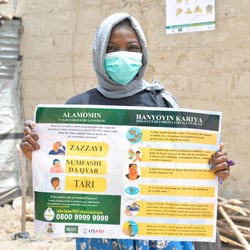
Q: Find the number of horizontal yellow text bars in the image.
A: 9